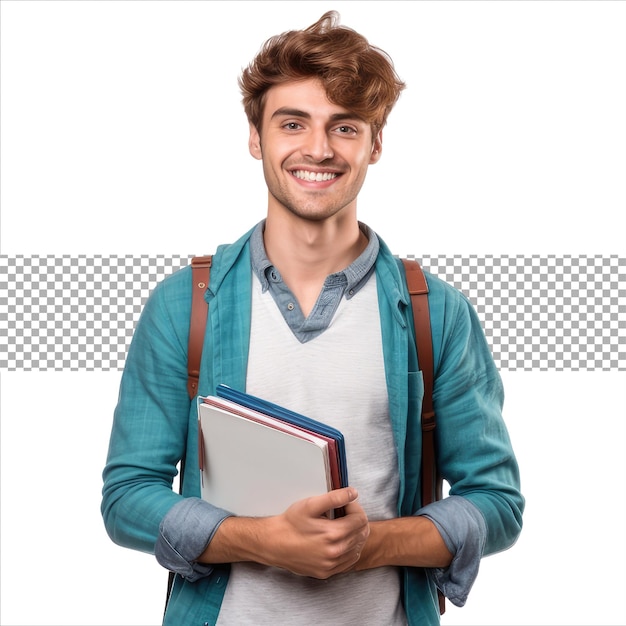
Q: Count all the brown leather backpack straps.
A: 2